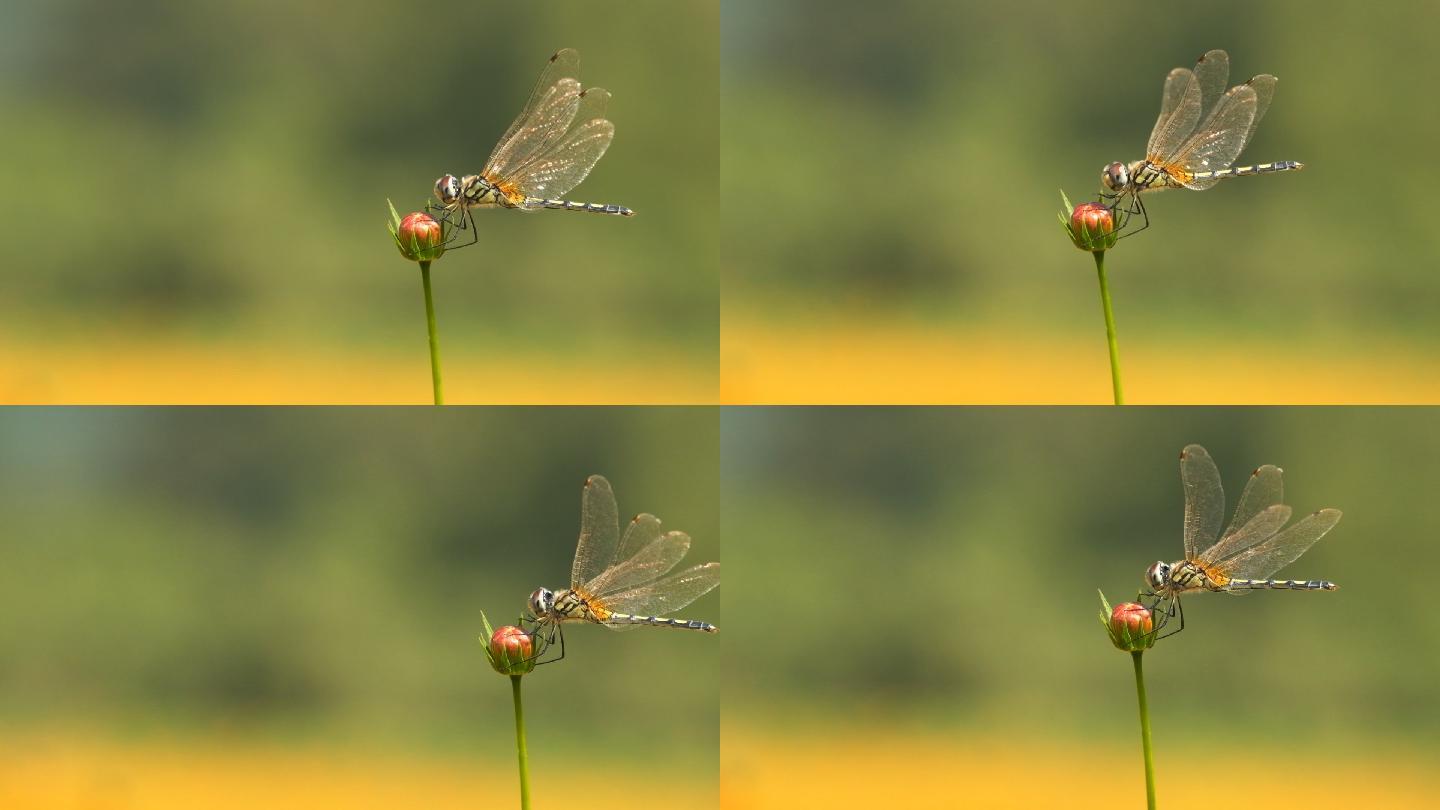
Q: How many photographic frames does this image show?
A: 4